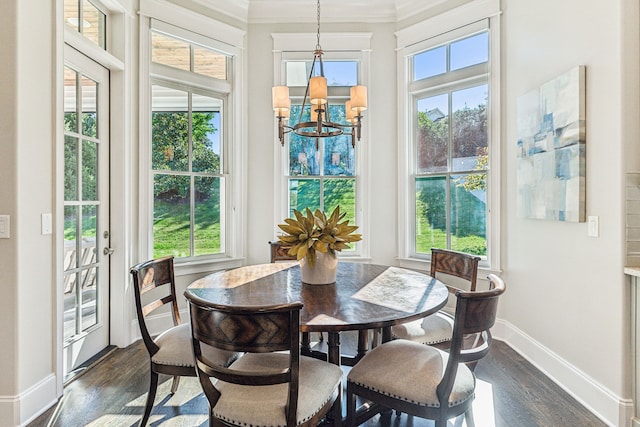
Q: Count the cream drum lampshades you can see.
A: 6